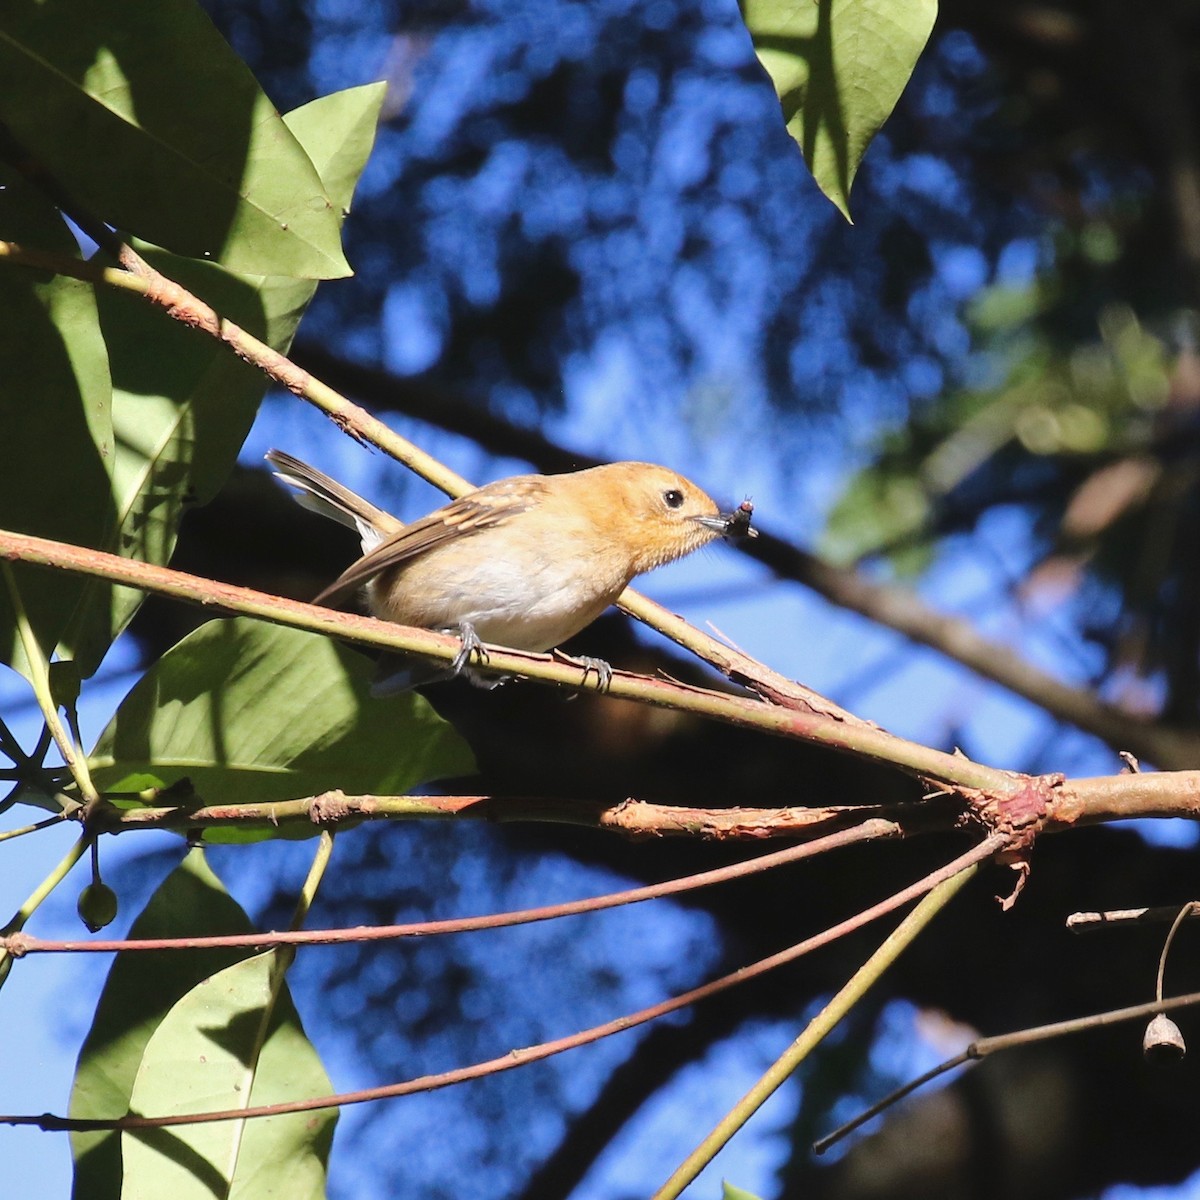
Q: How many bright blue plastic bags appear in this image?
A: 0